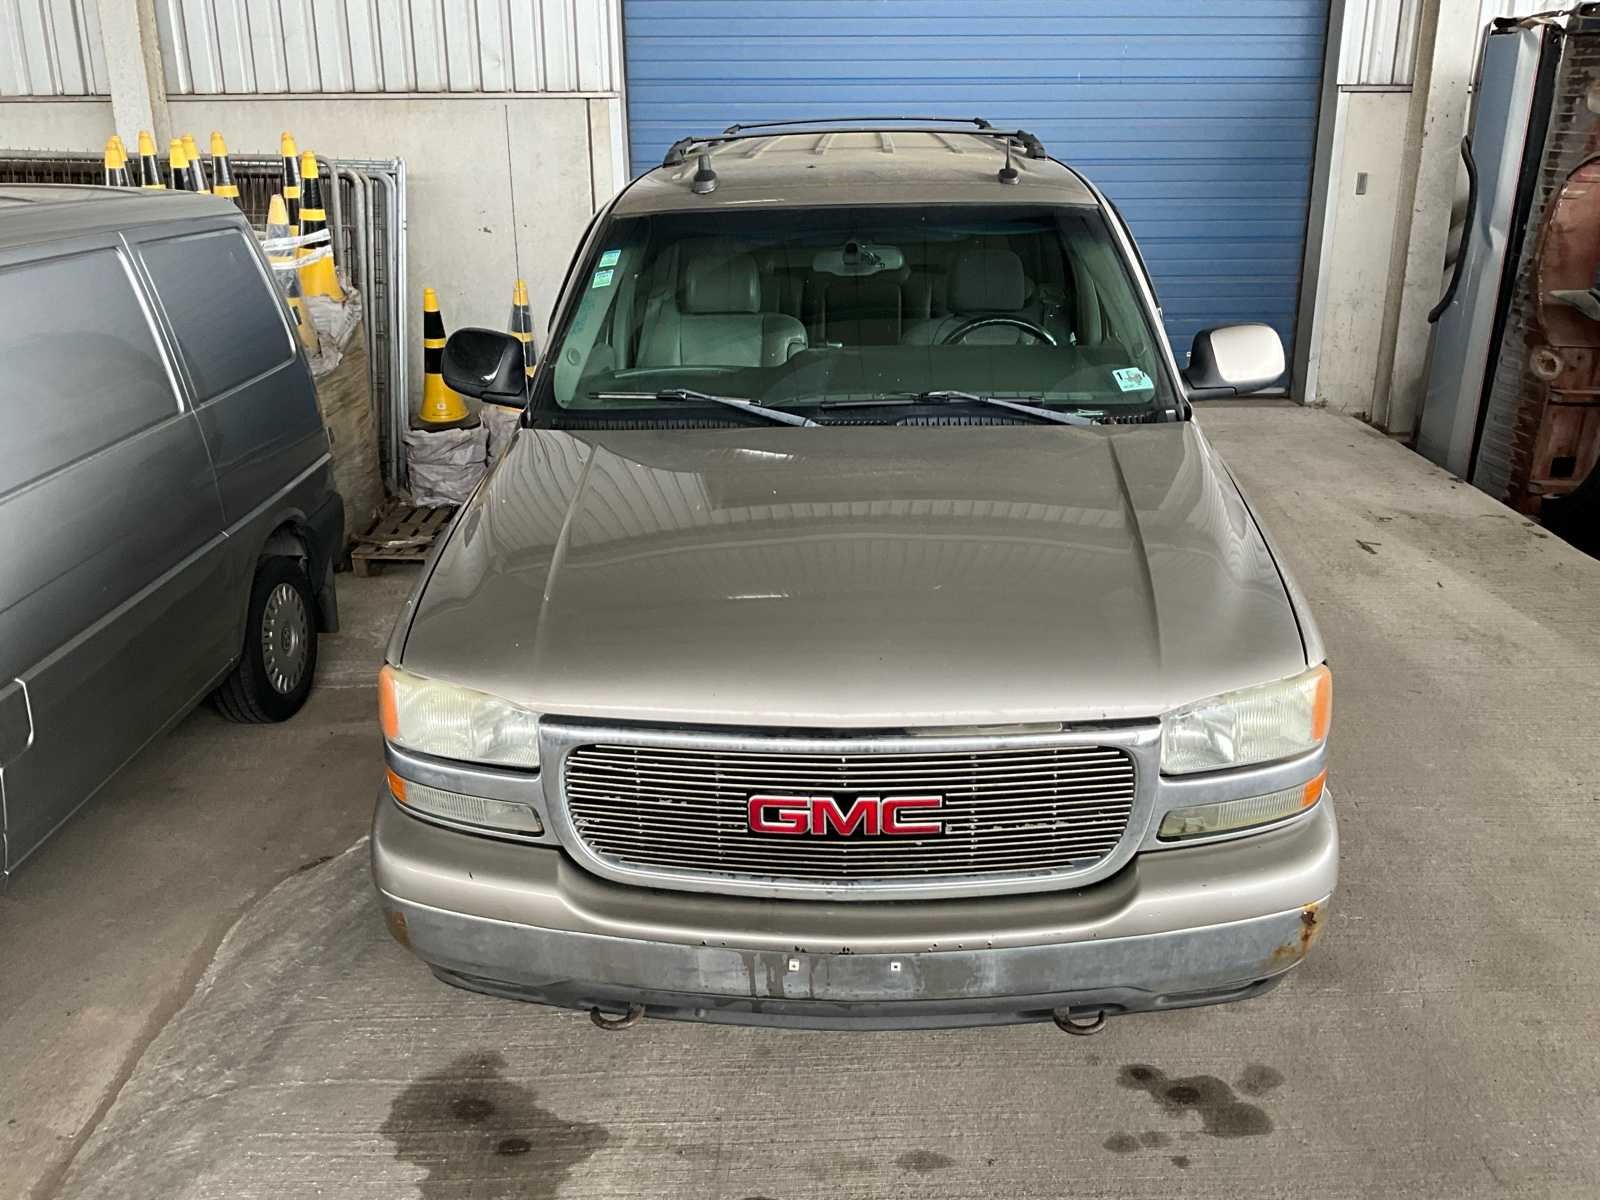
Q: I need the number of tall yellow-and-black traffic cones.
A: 11